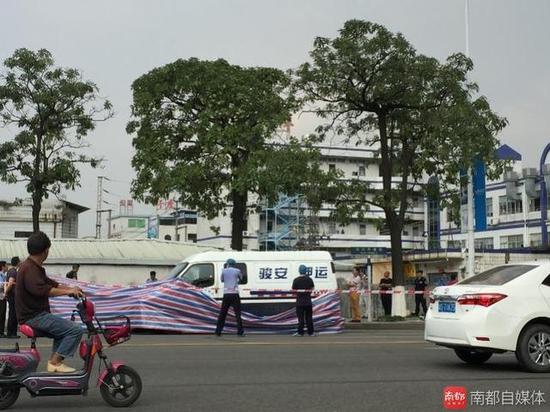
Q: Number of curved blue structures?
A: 1